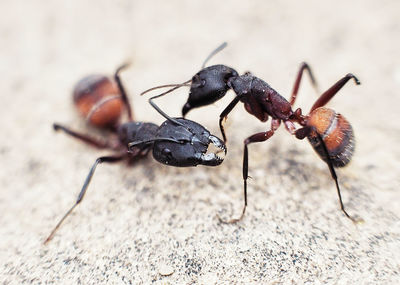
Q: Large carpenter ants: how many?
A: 2